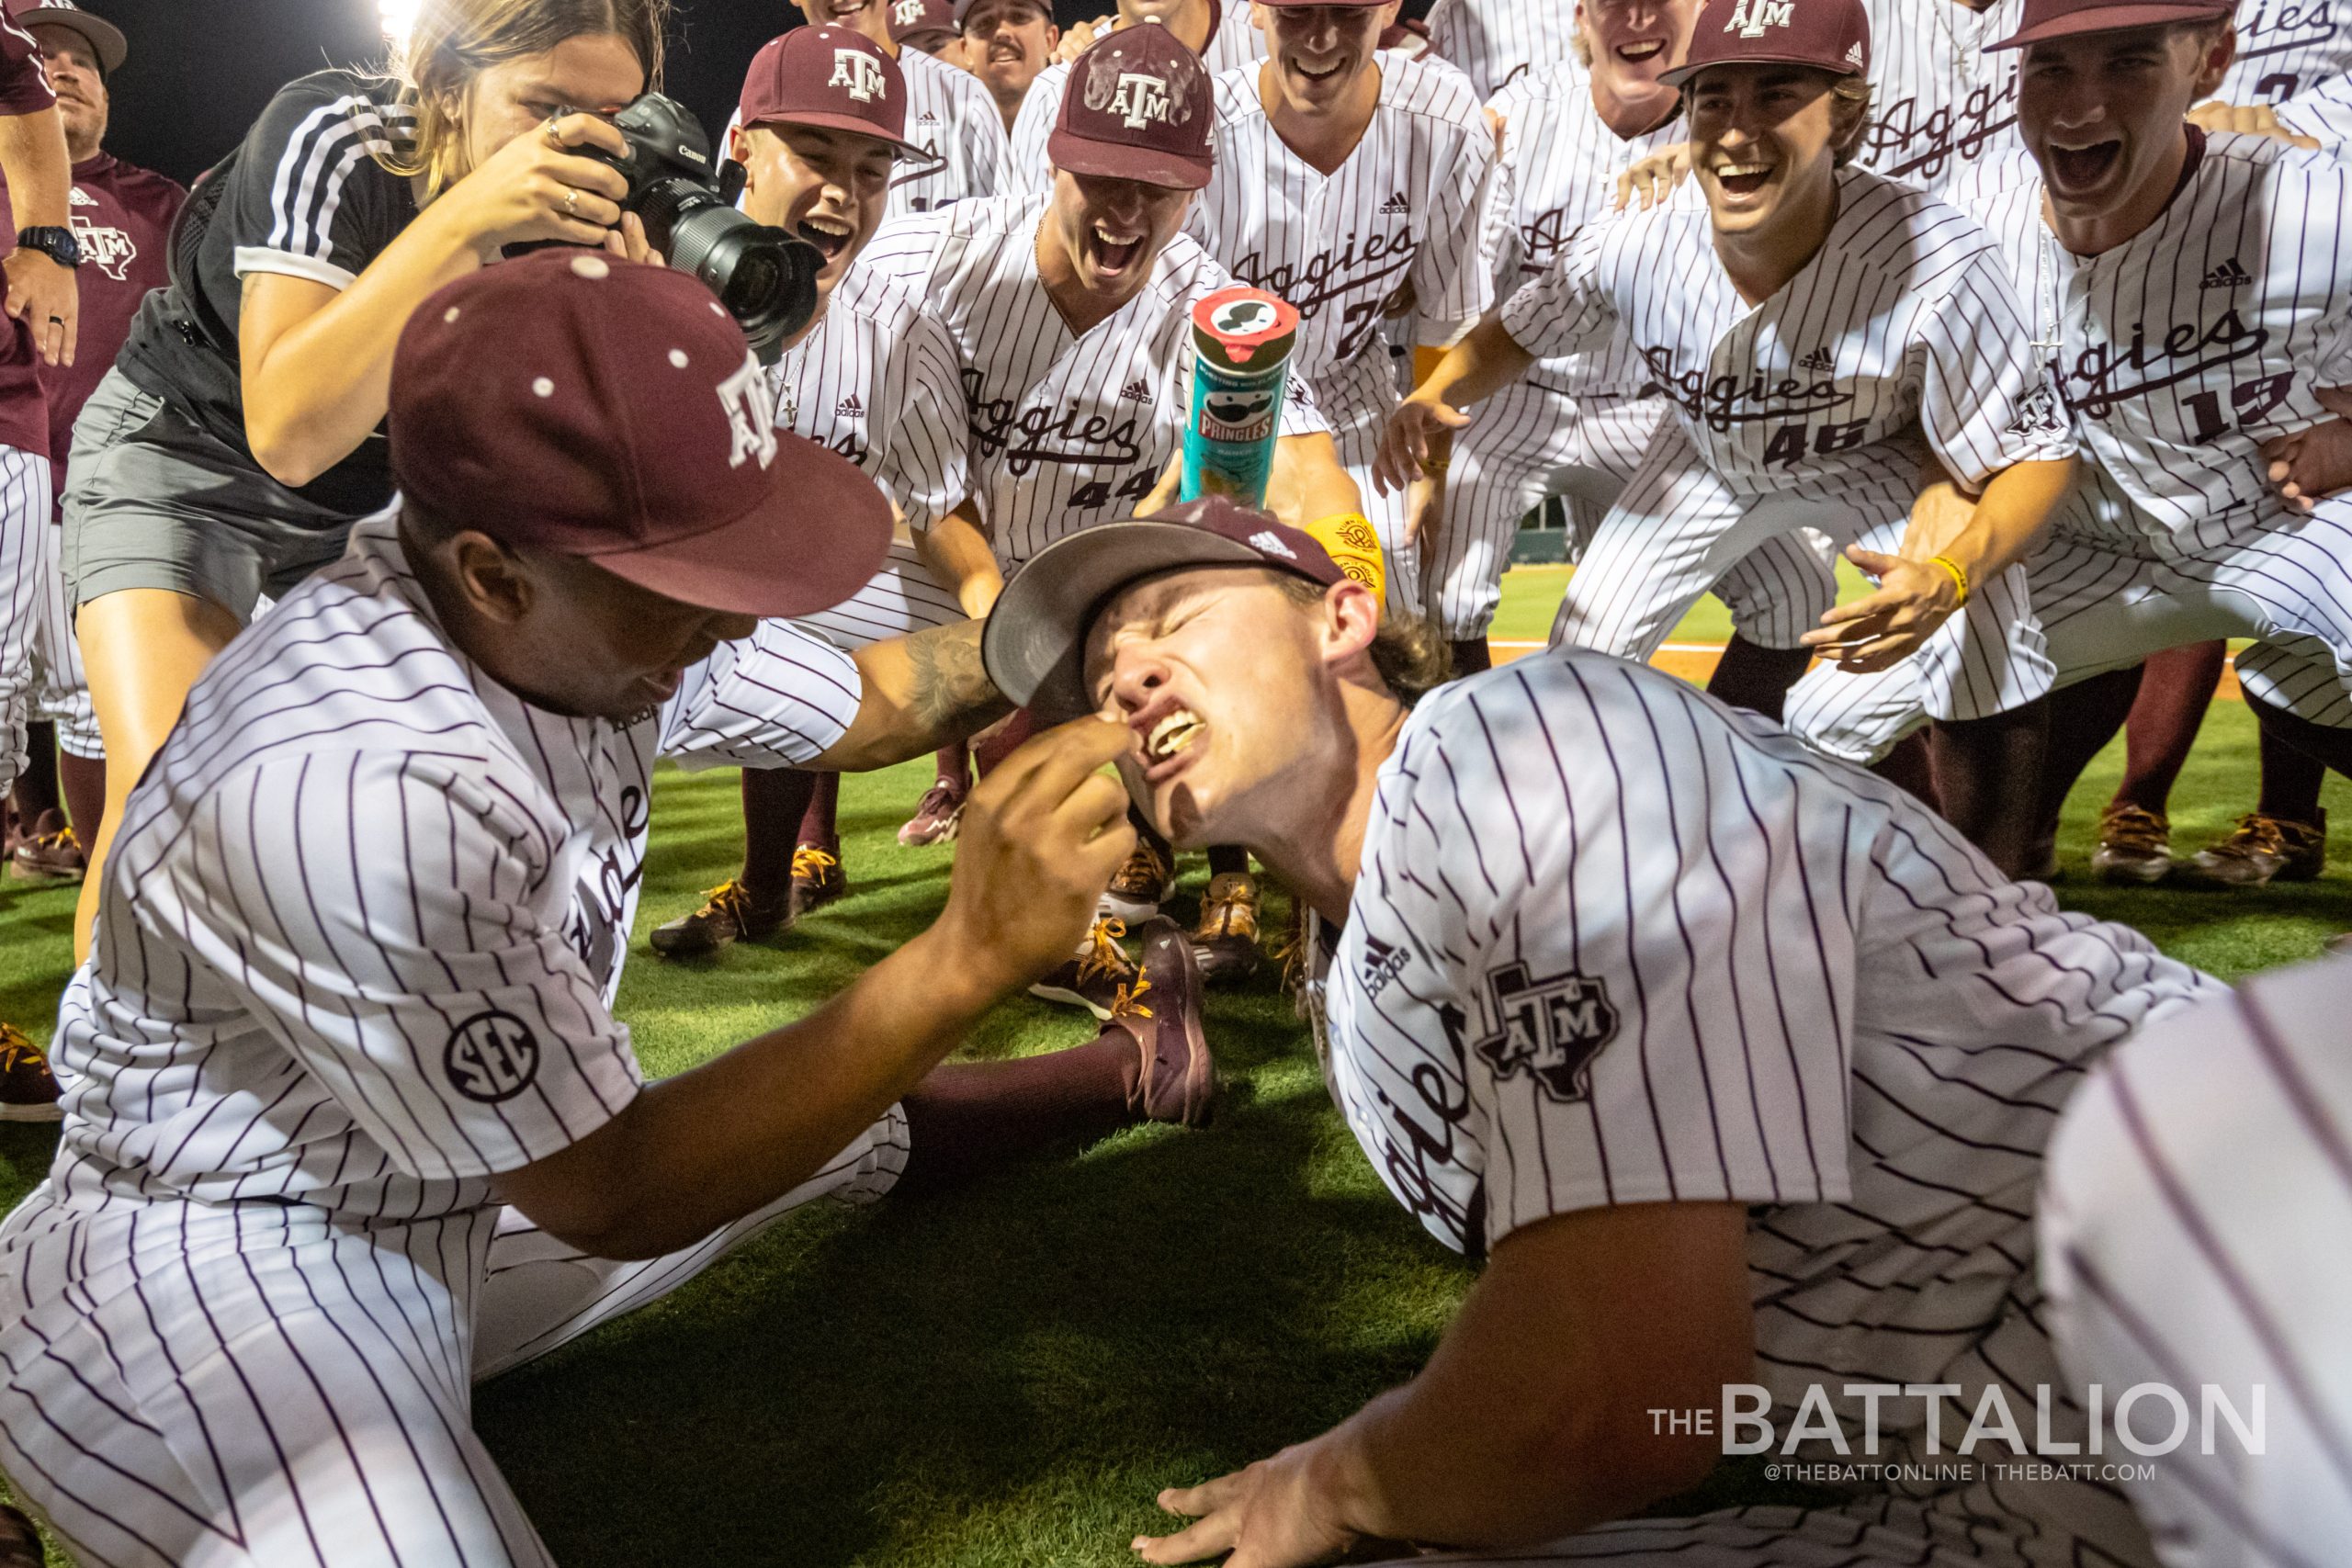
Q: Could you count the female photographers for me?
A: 1